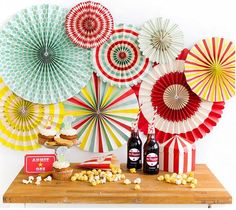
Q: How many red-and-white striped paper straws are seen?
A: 2